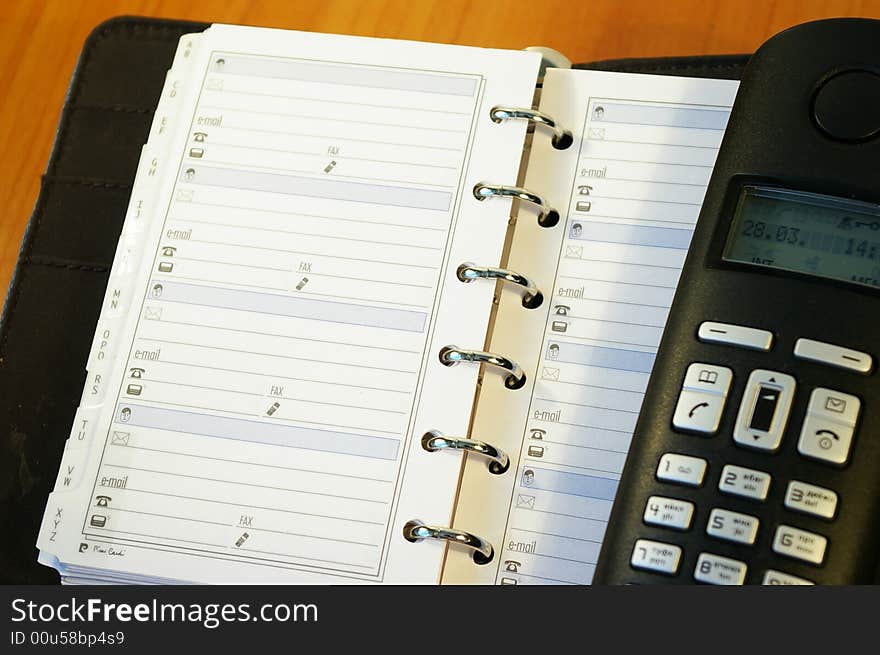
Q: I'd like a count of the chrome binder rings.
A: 6